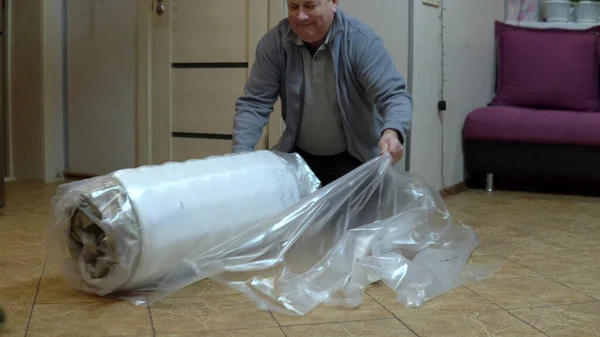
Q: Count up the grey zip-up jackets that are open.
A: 1